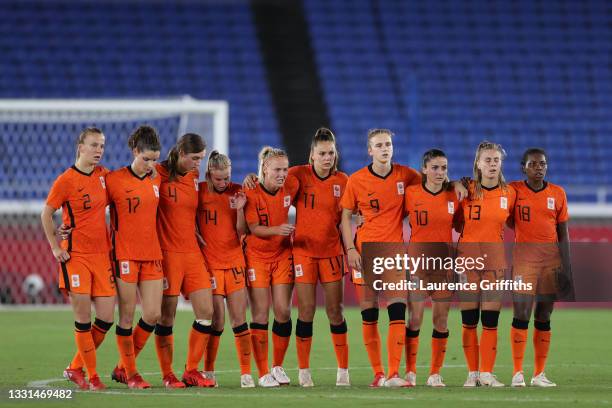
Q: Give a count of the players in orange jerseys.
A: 10